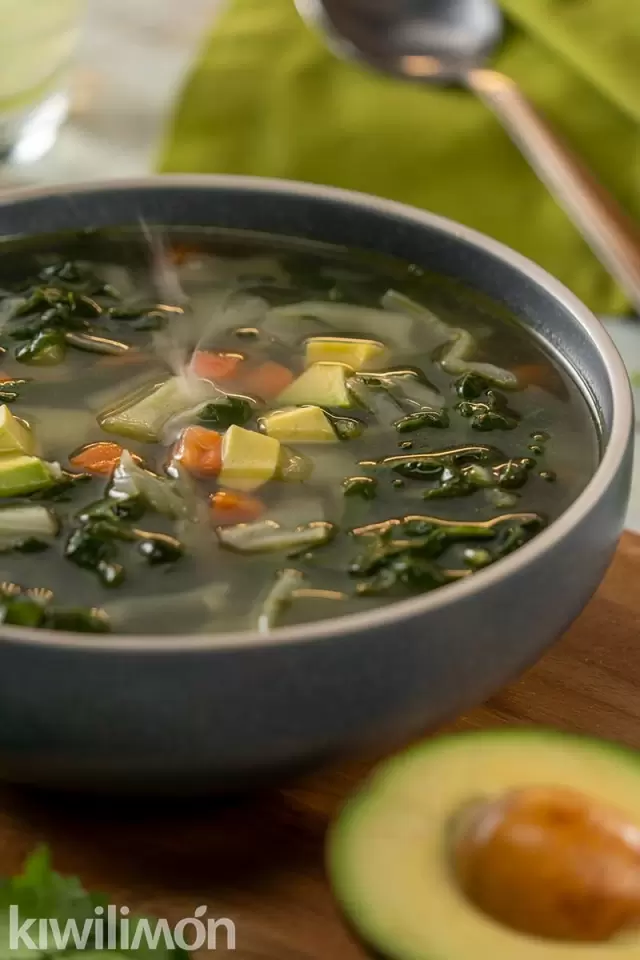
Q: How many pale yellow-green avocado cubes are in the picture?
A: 6